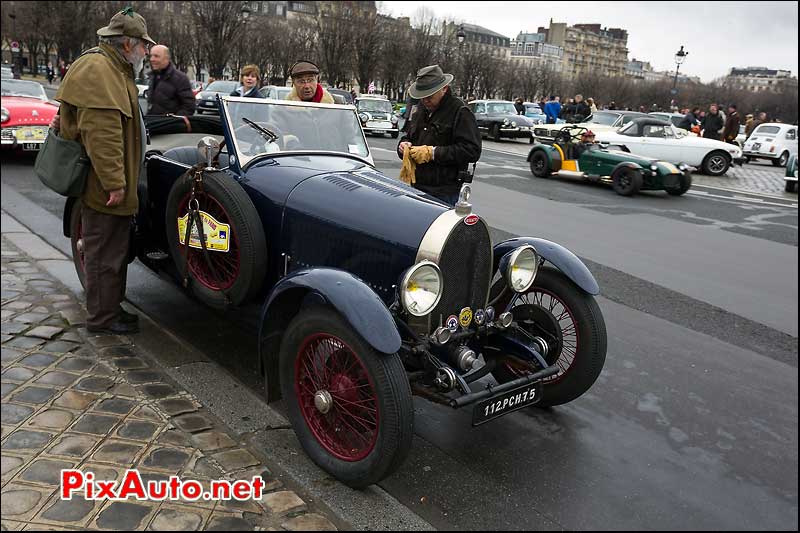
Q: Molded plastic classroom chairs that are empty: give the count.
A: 0